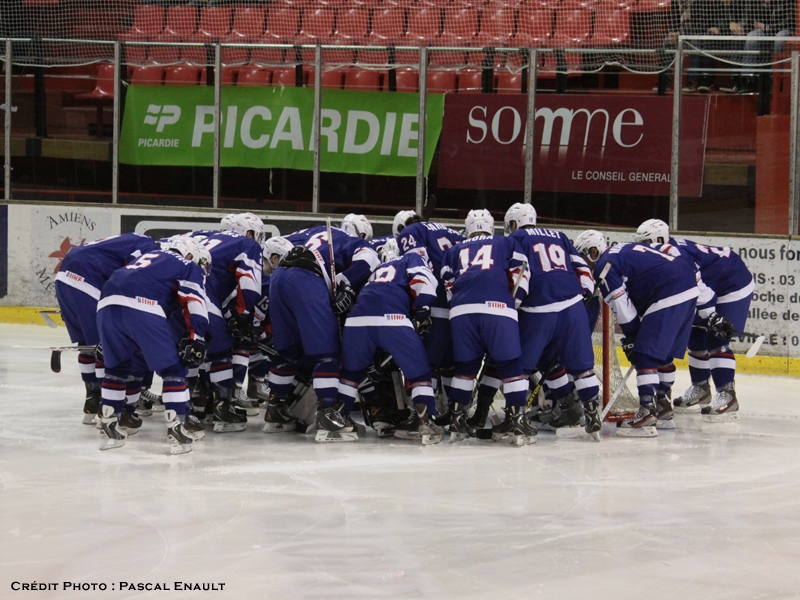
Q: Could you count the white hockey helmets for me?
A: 12